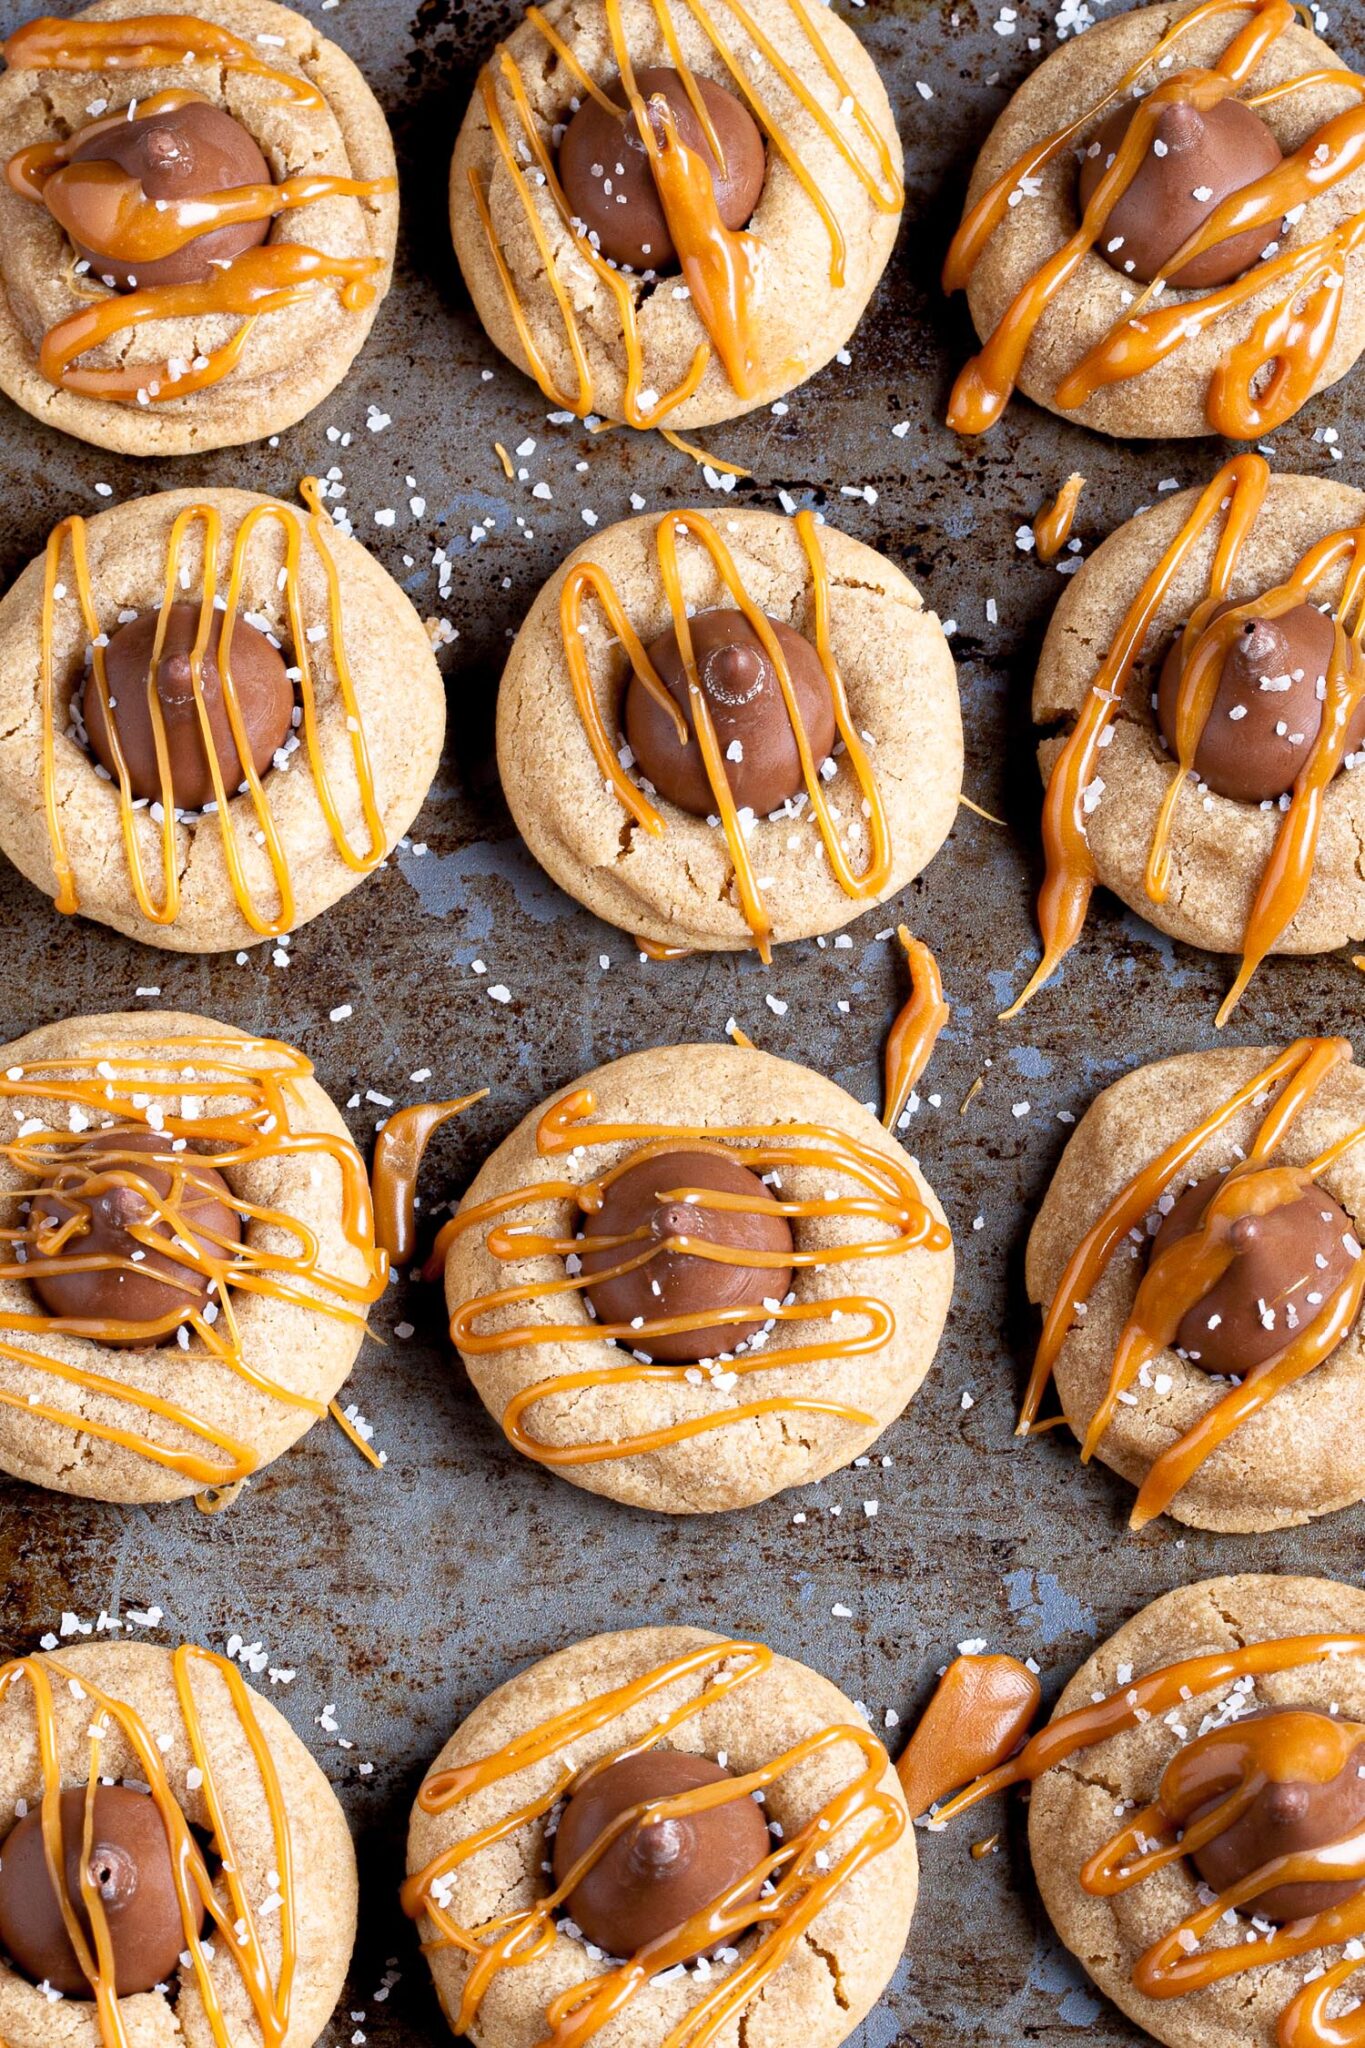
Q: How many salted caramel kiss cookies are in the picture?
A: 12